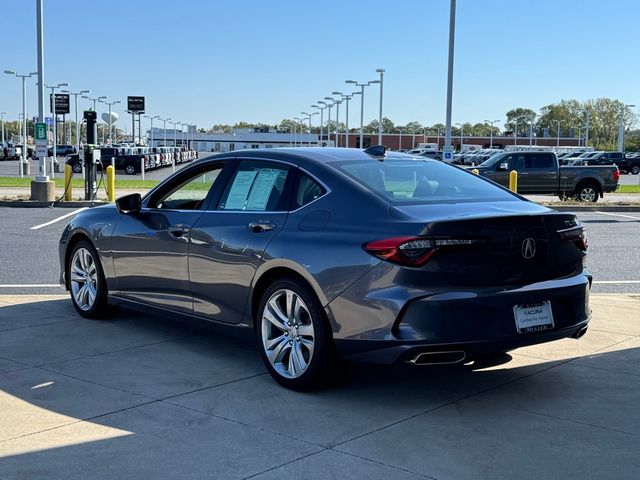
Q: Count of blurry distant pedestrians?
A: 0